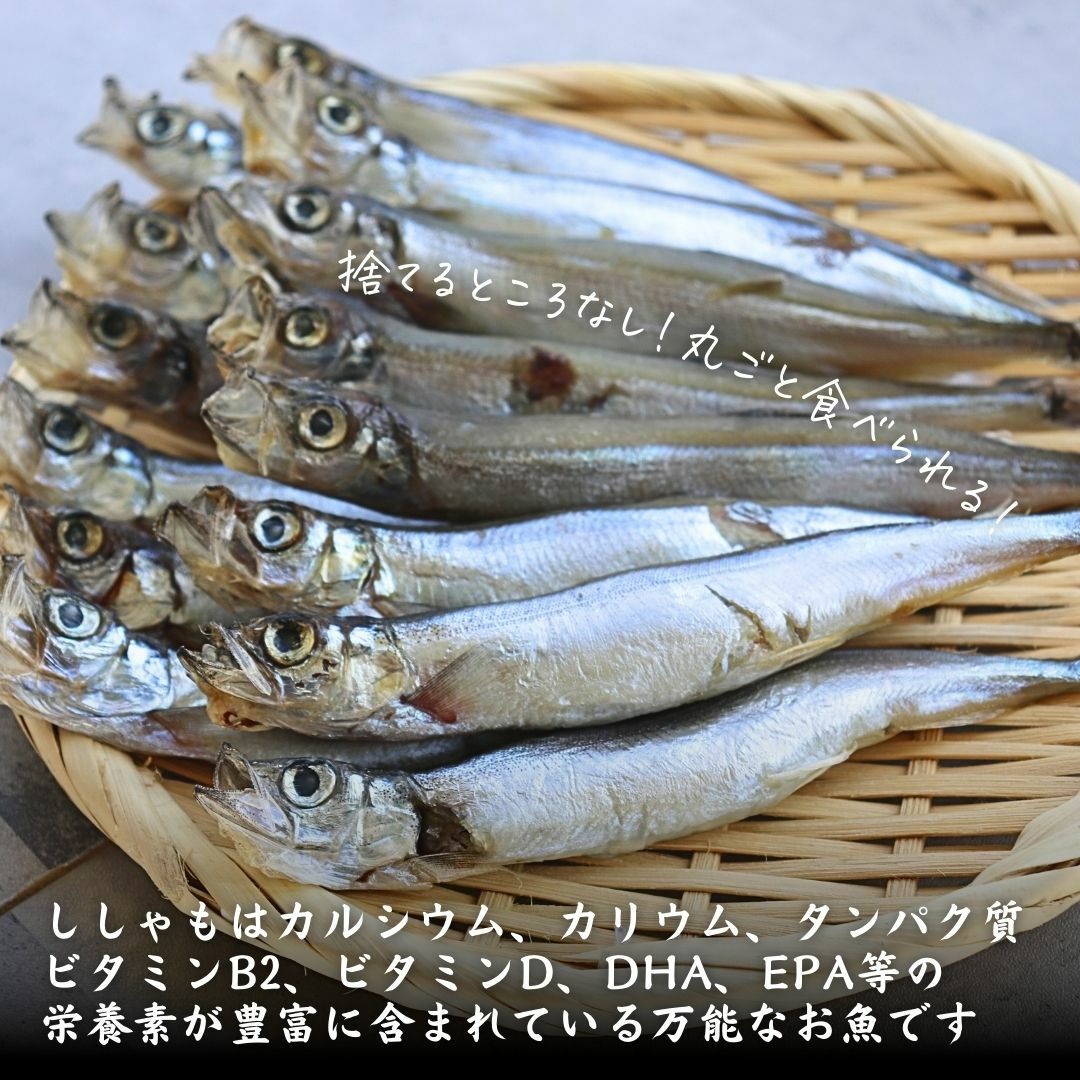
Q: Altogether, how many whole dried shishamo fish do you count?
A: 14